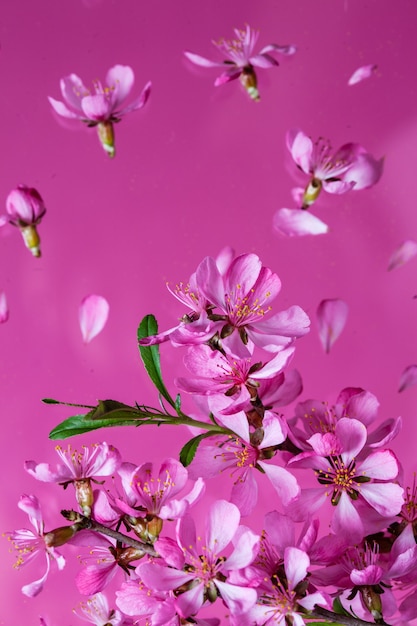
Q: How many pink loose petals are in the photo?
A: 7